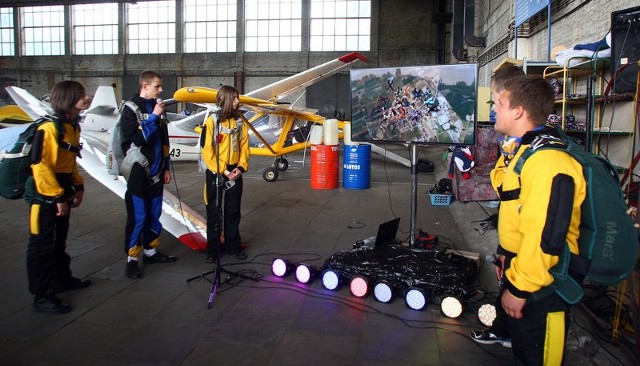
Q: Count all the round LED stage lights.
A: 8